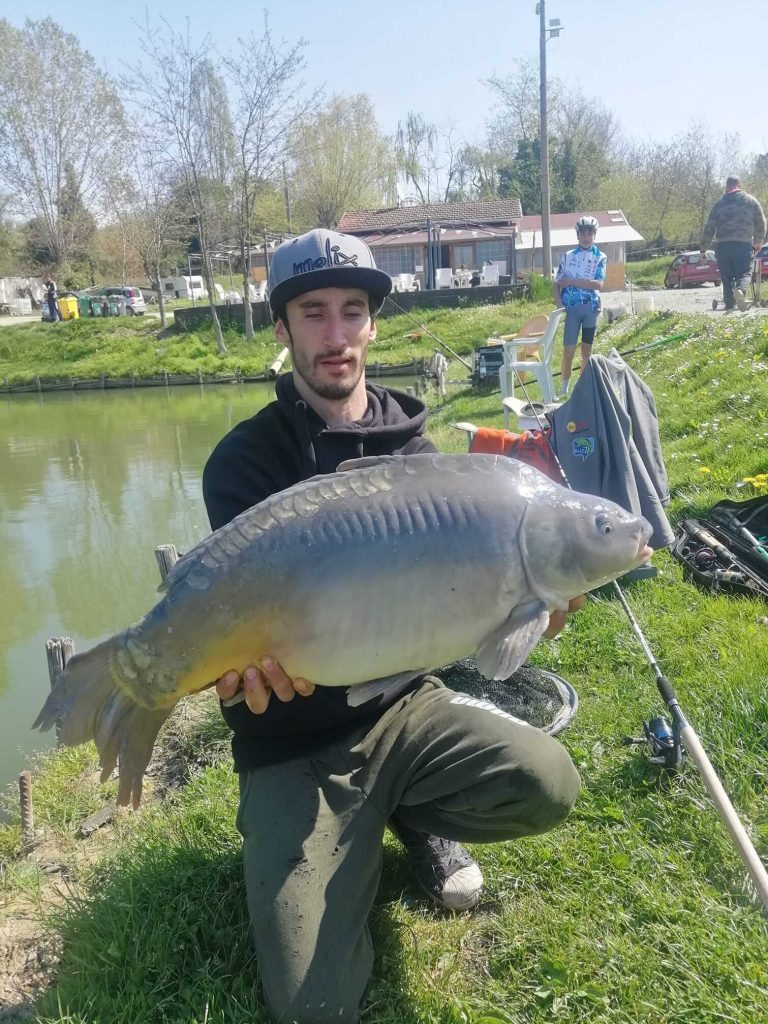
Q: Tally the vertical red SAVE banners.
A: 0